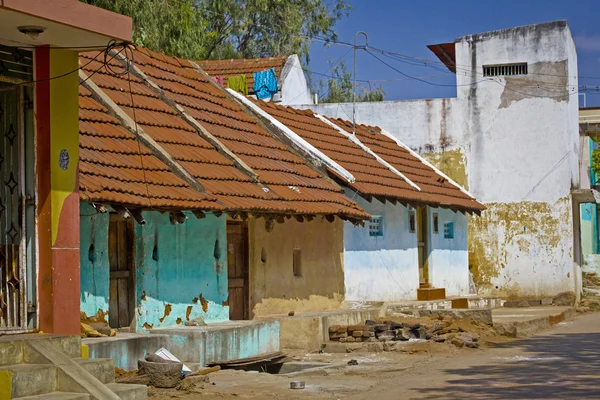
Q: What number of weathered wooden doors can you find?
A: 2